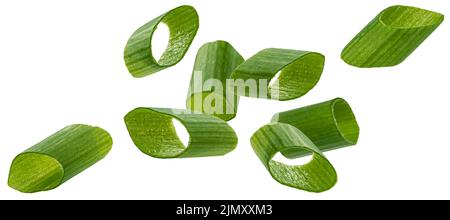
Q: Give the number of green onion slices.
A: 8